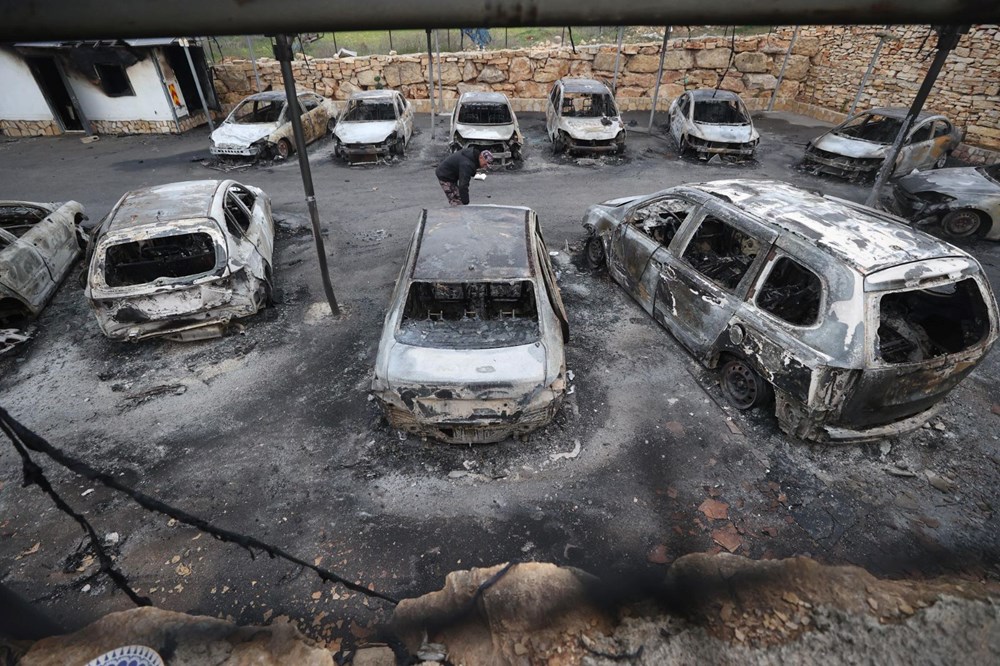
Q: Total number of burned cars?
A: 11